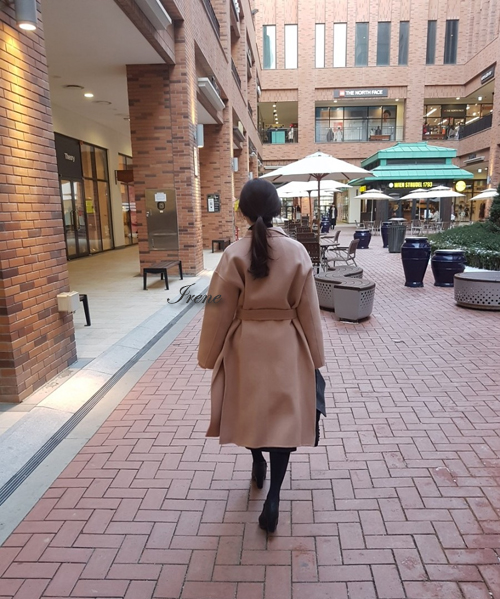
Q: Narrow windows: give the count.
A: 9